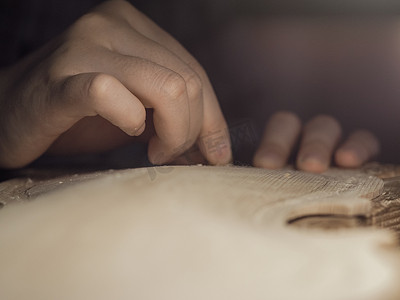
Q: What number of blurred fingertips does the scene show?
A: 3